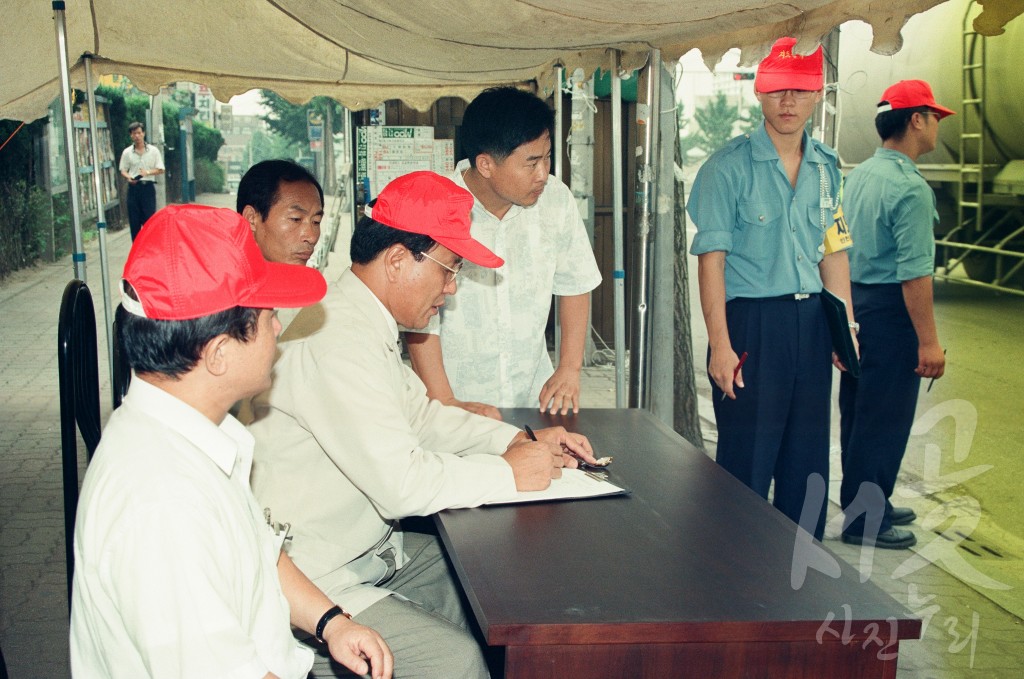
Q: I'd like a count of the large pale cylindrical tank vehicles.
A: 1